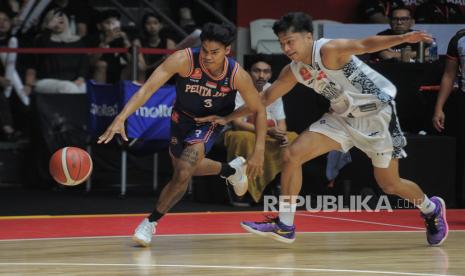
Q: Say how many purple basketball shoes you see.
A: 2